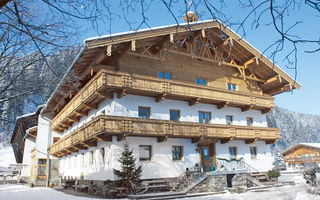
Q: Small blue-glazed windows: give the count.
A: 3